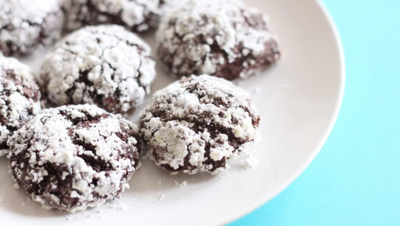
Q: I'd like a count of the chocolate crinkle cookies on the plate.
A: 7